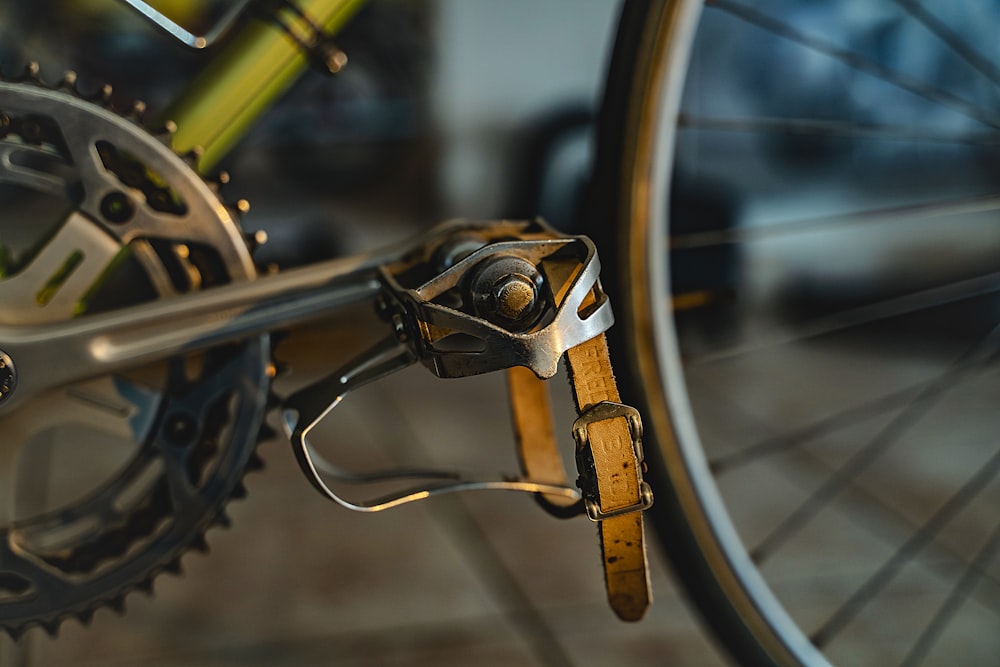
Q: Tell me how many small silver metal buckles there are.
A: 1